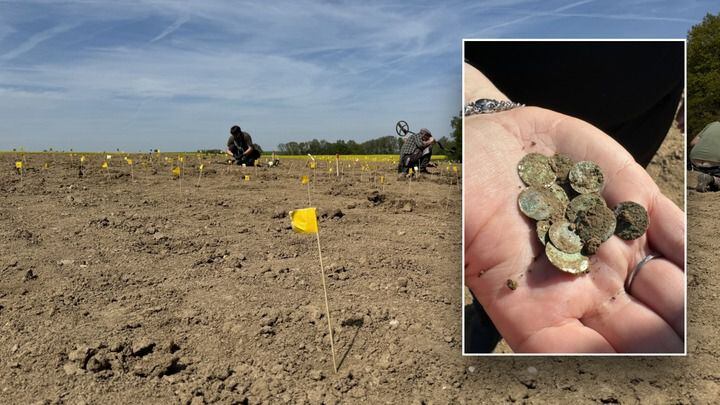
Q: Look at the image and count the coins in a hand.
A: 11